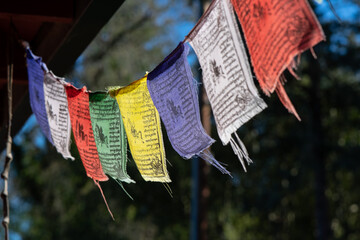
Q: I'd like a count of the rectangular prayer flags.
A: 8